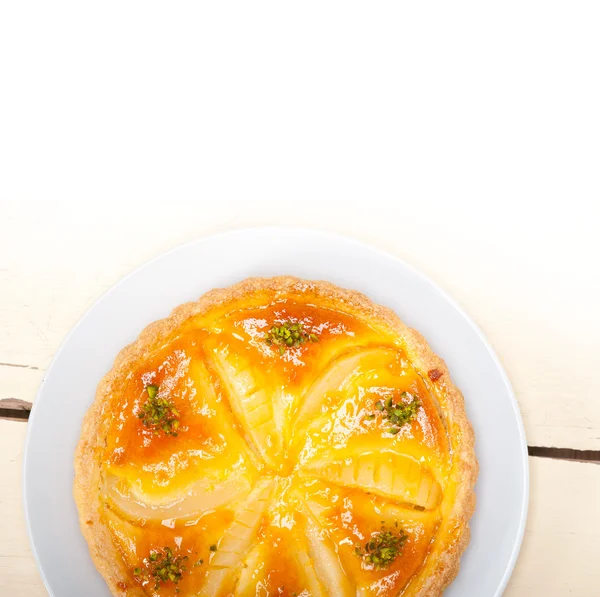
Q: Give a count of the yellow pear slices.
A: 6